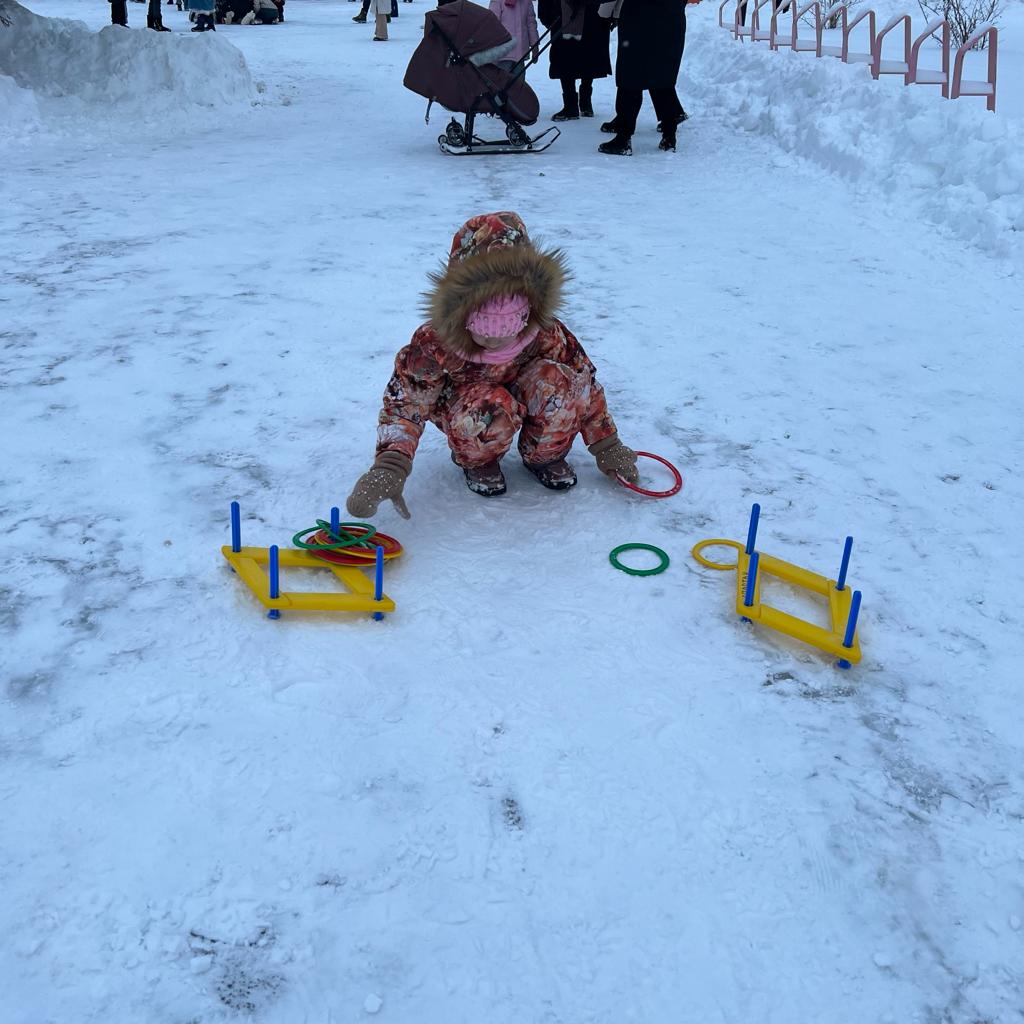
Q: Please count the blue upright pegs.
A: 8